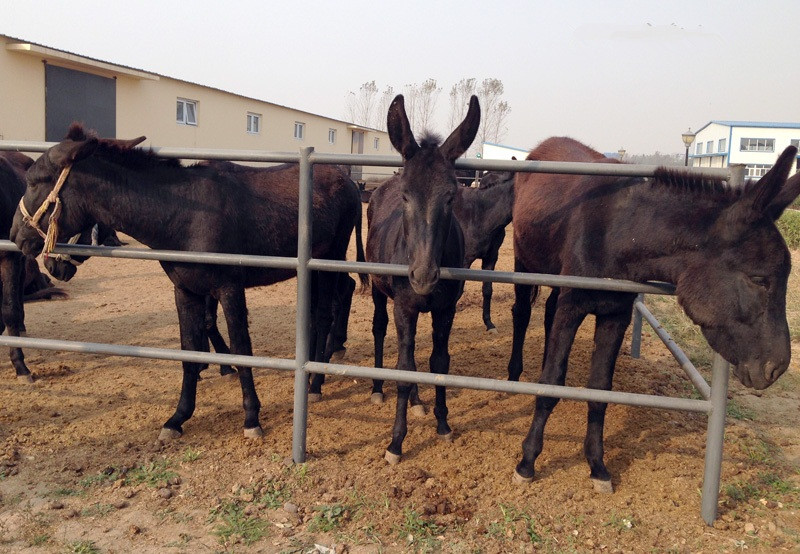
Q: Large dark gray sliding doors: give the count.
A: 1